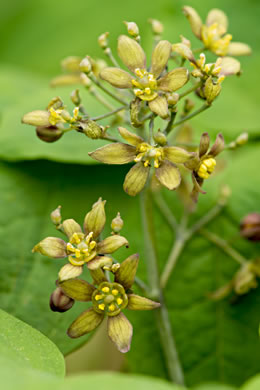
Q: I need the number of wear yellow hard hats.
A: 0